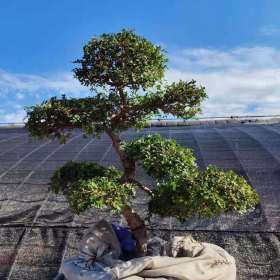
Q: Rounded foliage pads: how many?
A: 6